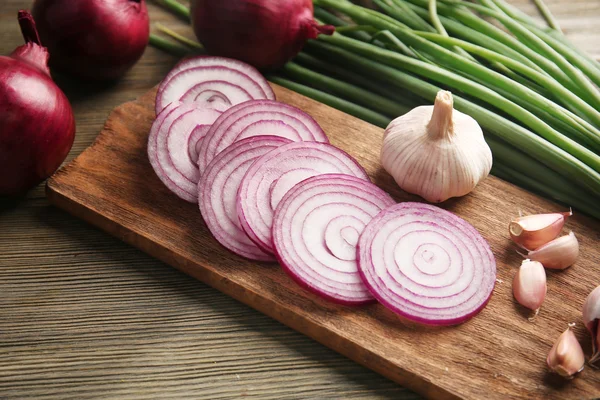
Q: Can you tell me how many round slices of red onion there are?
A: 7